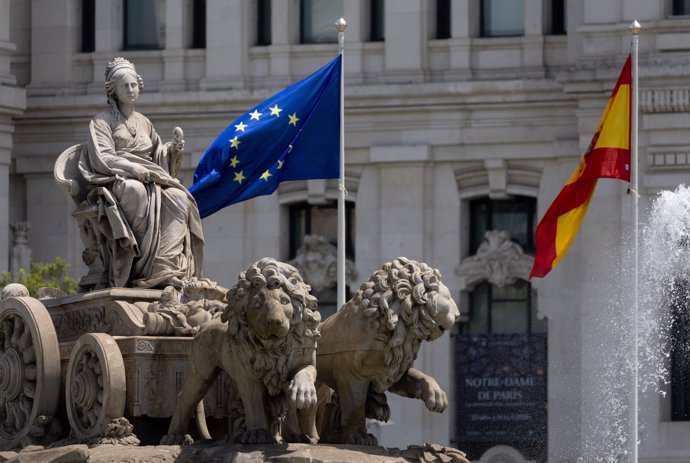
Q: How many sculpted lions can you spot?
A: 2